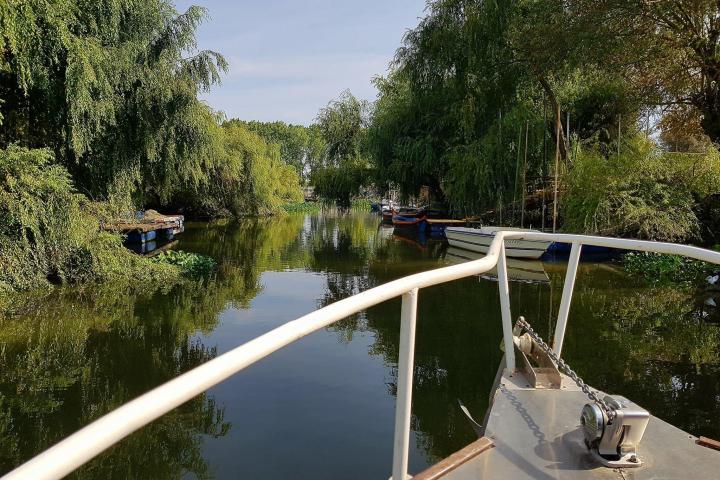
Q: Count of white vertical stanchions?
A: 3